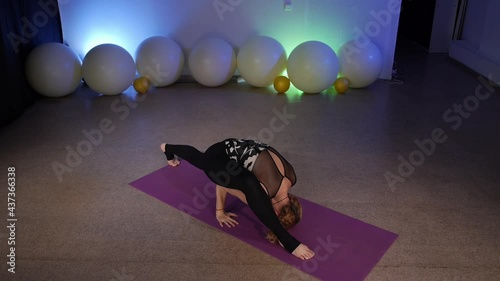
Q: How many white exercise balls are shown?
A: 7